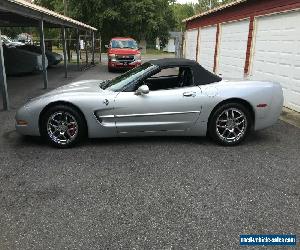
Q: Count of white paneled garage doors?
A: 4